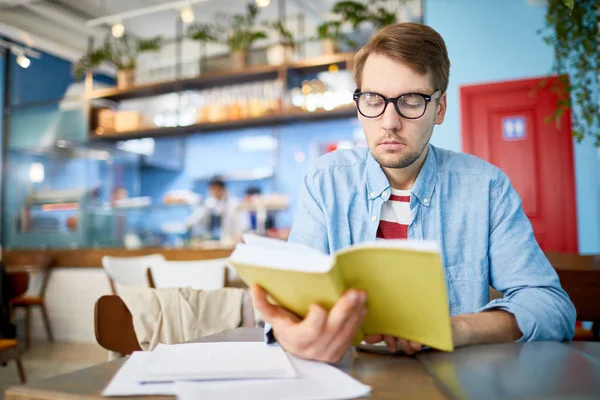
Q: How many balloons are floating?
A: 0